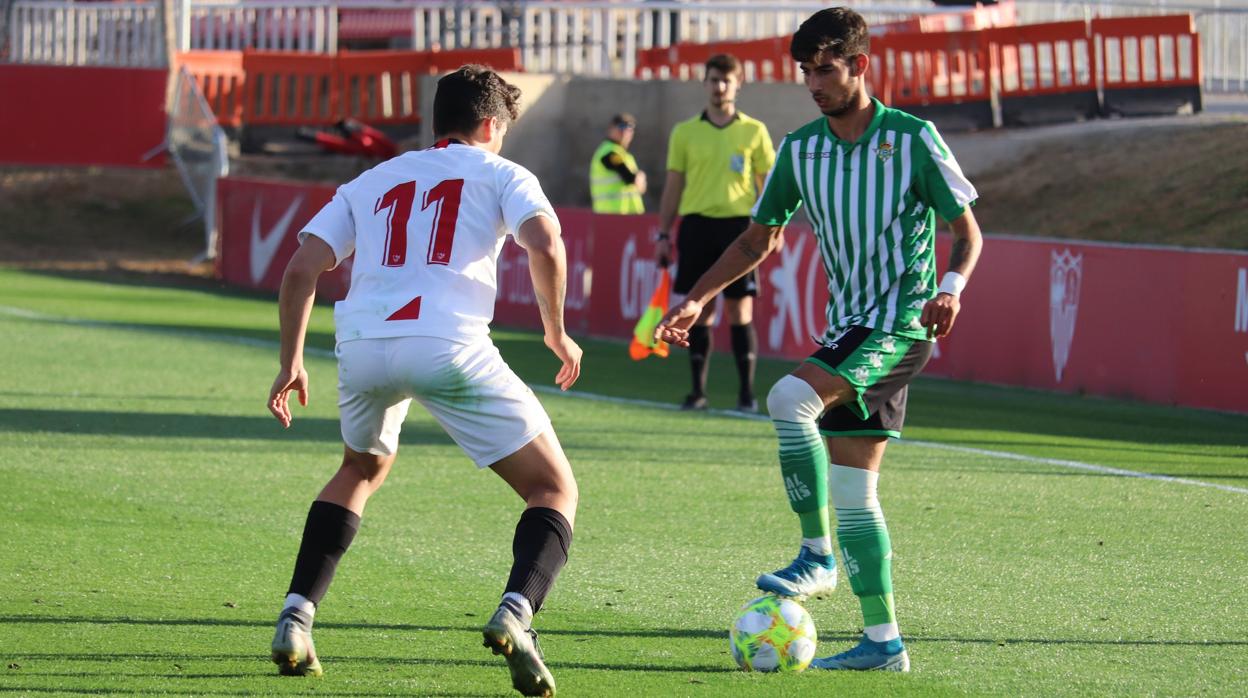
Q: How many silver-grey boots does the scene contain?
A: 2